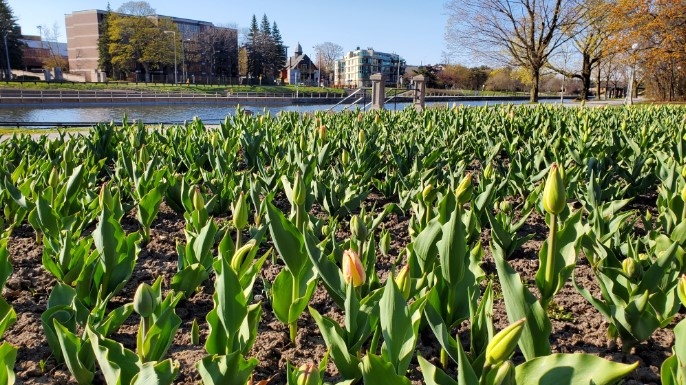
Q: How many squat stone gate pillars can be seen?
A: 2